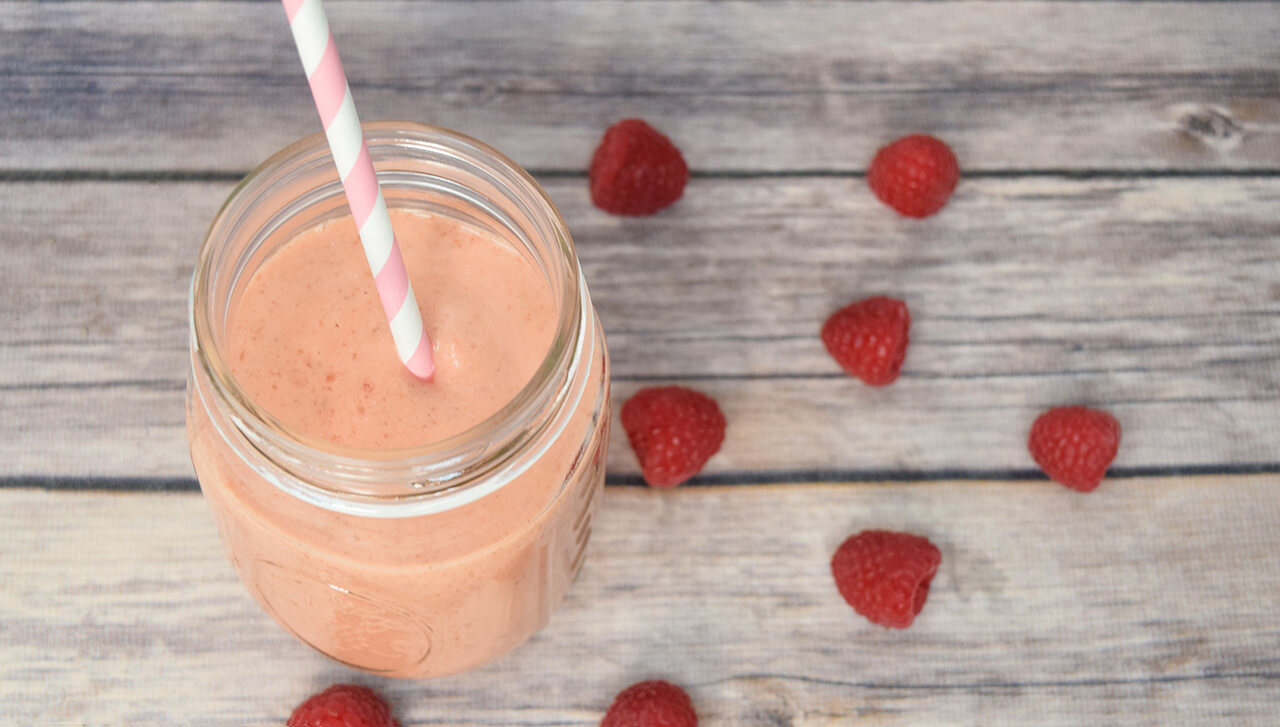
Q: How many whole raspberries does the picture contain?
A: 6